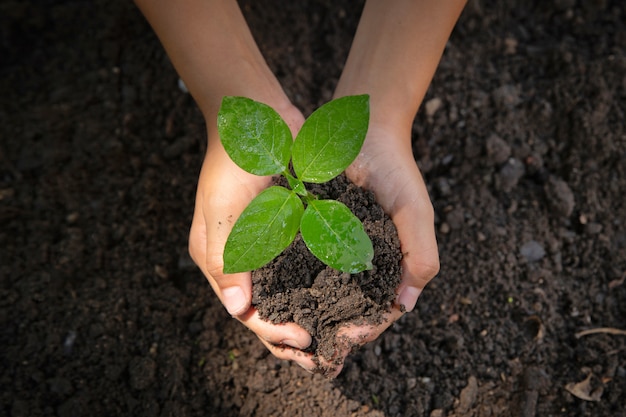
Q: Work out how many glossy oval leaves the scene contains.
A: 4